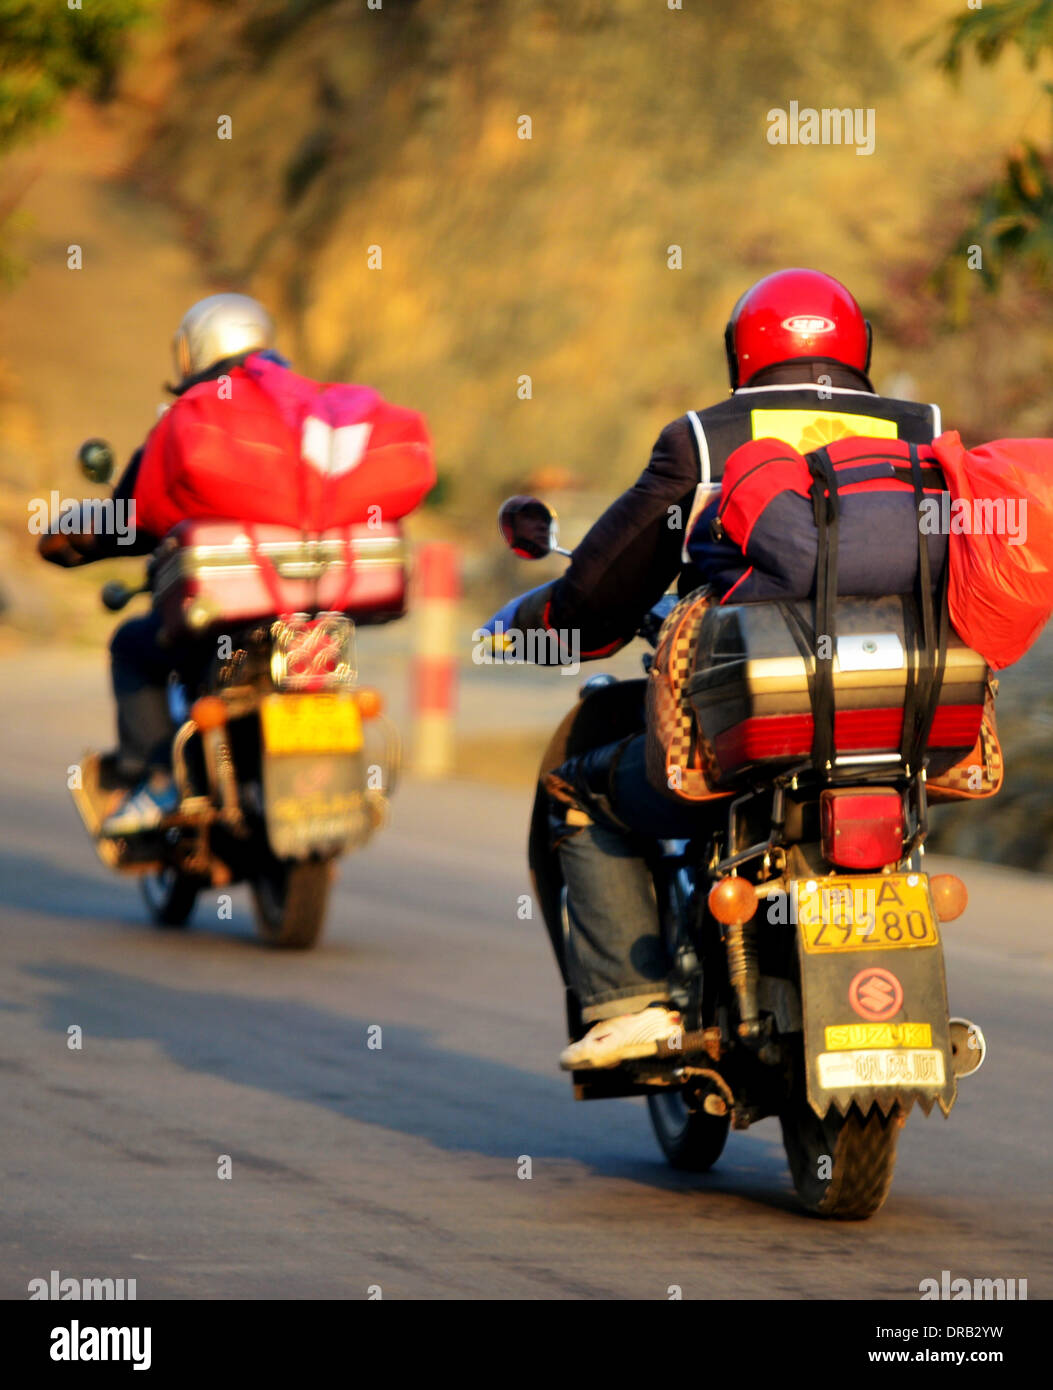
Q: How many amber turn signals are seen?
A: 4